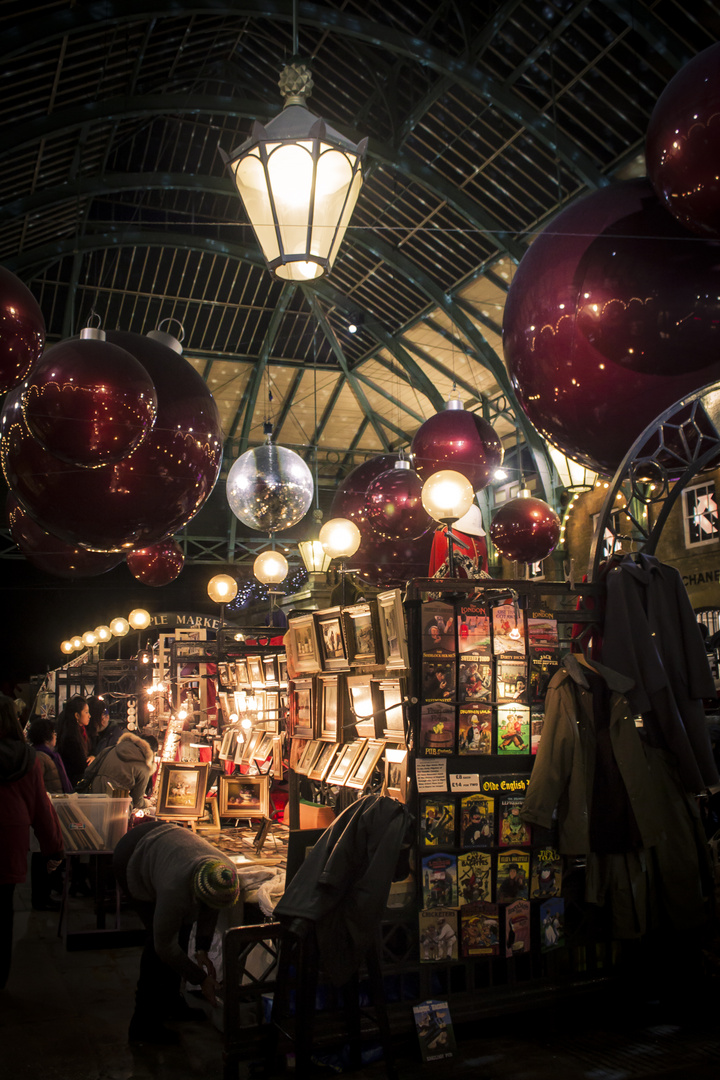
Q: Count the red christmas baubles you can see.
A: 11